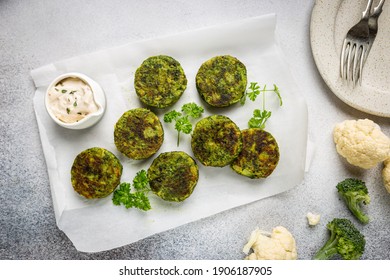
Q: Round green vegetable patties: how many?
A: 7